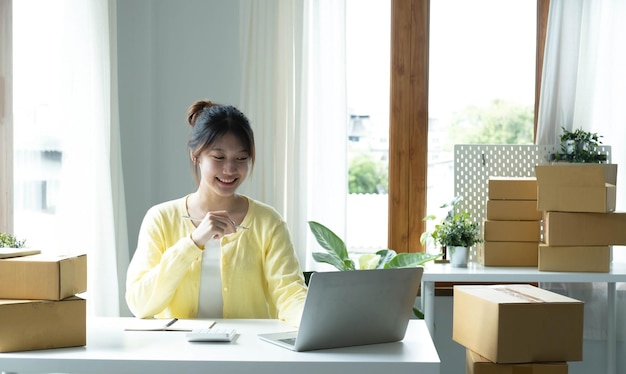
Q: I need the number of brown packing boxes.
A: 11